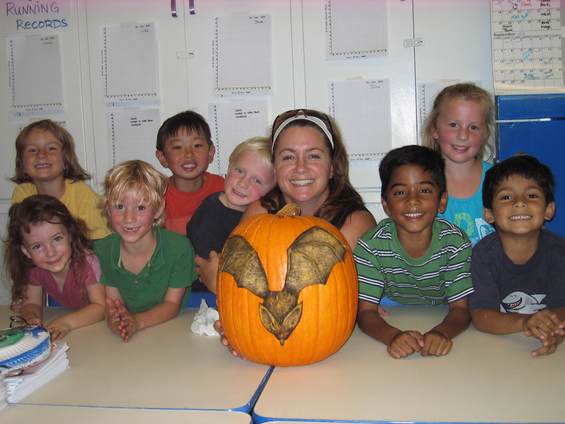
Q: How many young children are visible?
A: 8